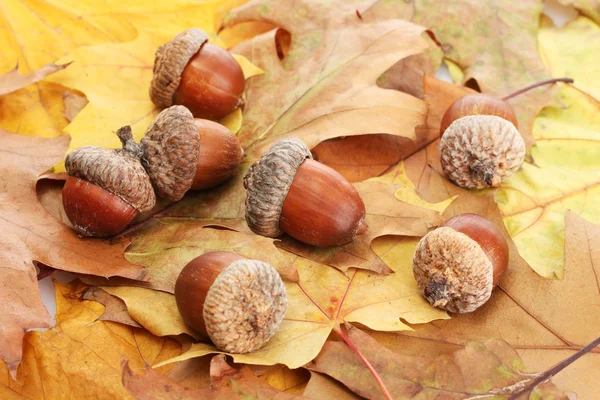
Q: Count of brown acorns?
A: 7